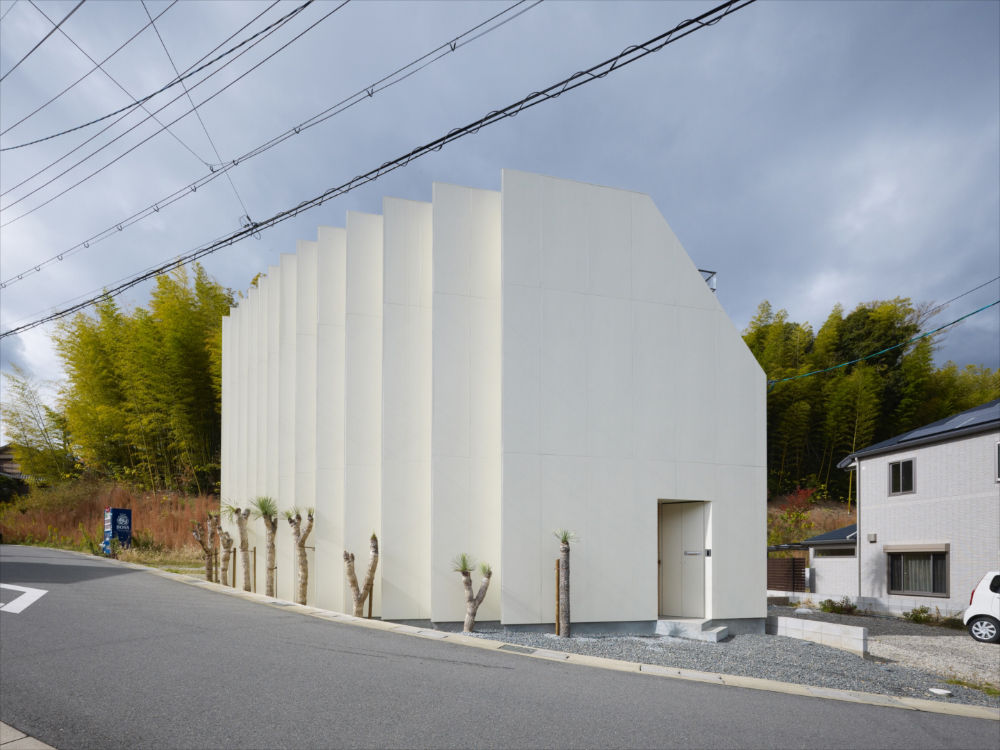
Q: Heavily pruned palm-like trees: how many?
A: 8